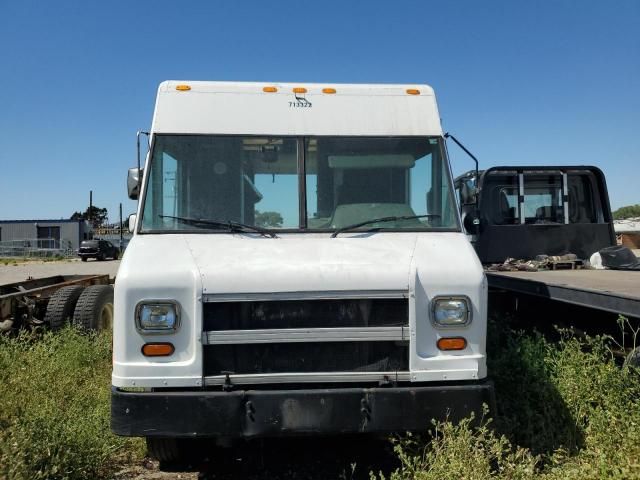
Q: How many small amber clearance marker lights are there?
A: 5